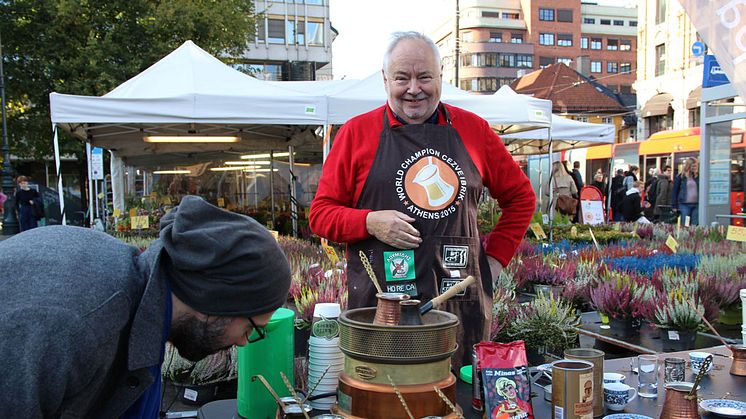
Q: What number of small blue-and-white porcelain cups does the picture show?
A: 3